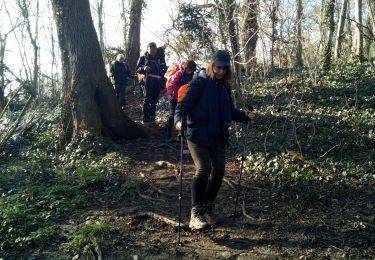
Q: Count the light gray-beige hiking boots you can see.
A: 2